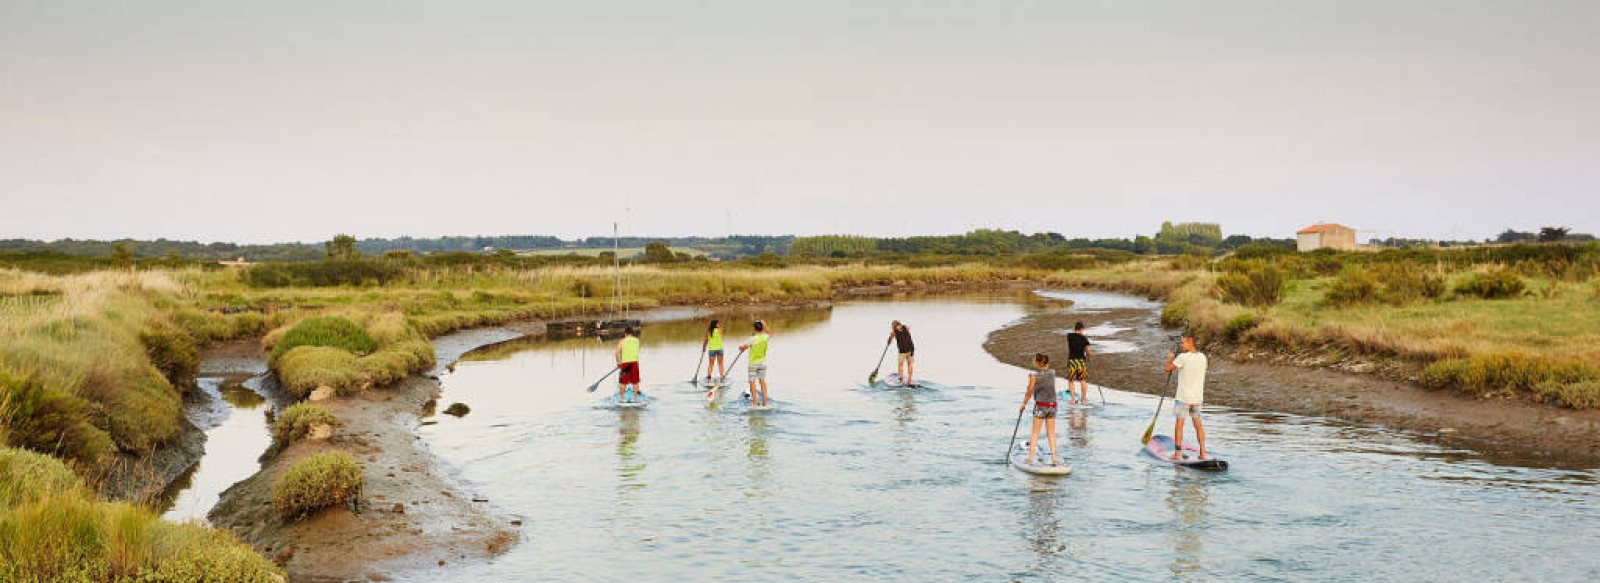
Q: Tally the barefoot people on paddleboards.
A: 7